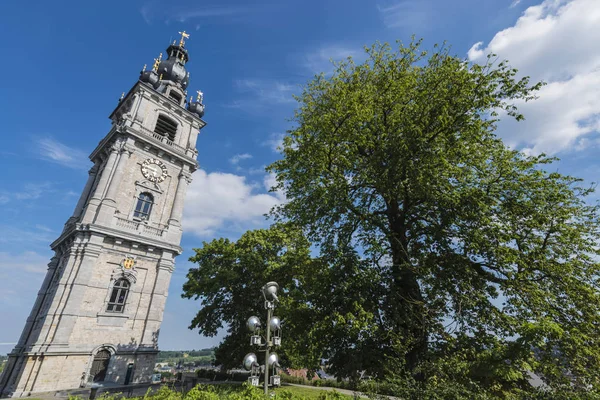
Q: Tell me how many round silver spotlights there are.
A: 5